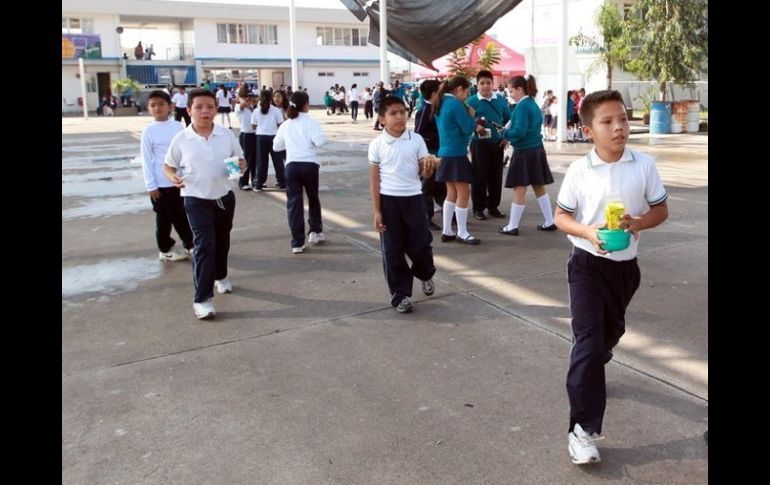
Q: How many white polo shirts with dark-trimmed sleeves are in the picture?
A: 2